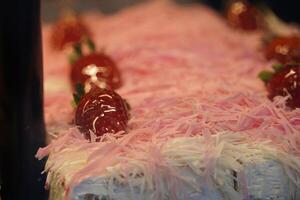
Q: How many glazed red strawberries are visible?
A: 6